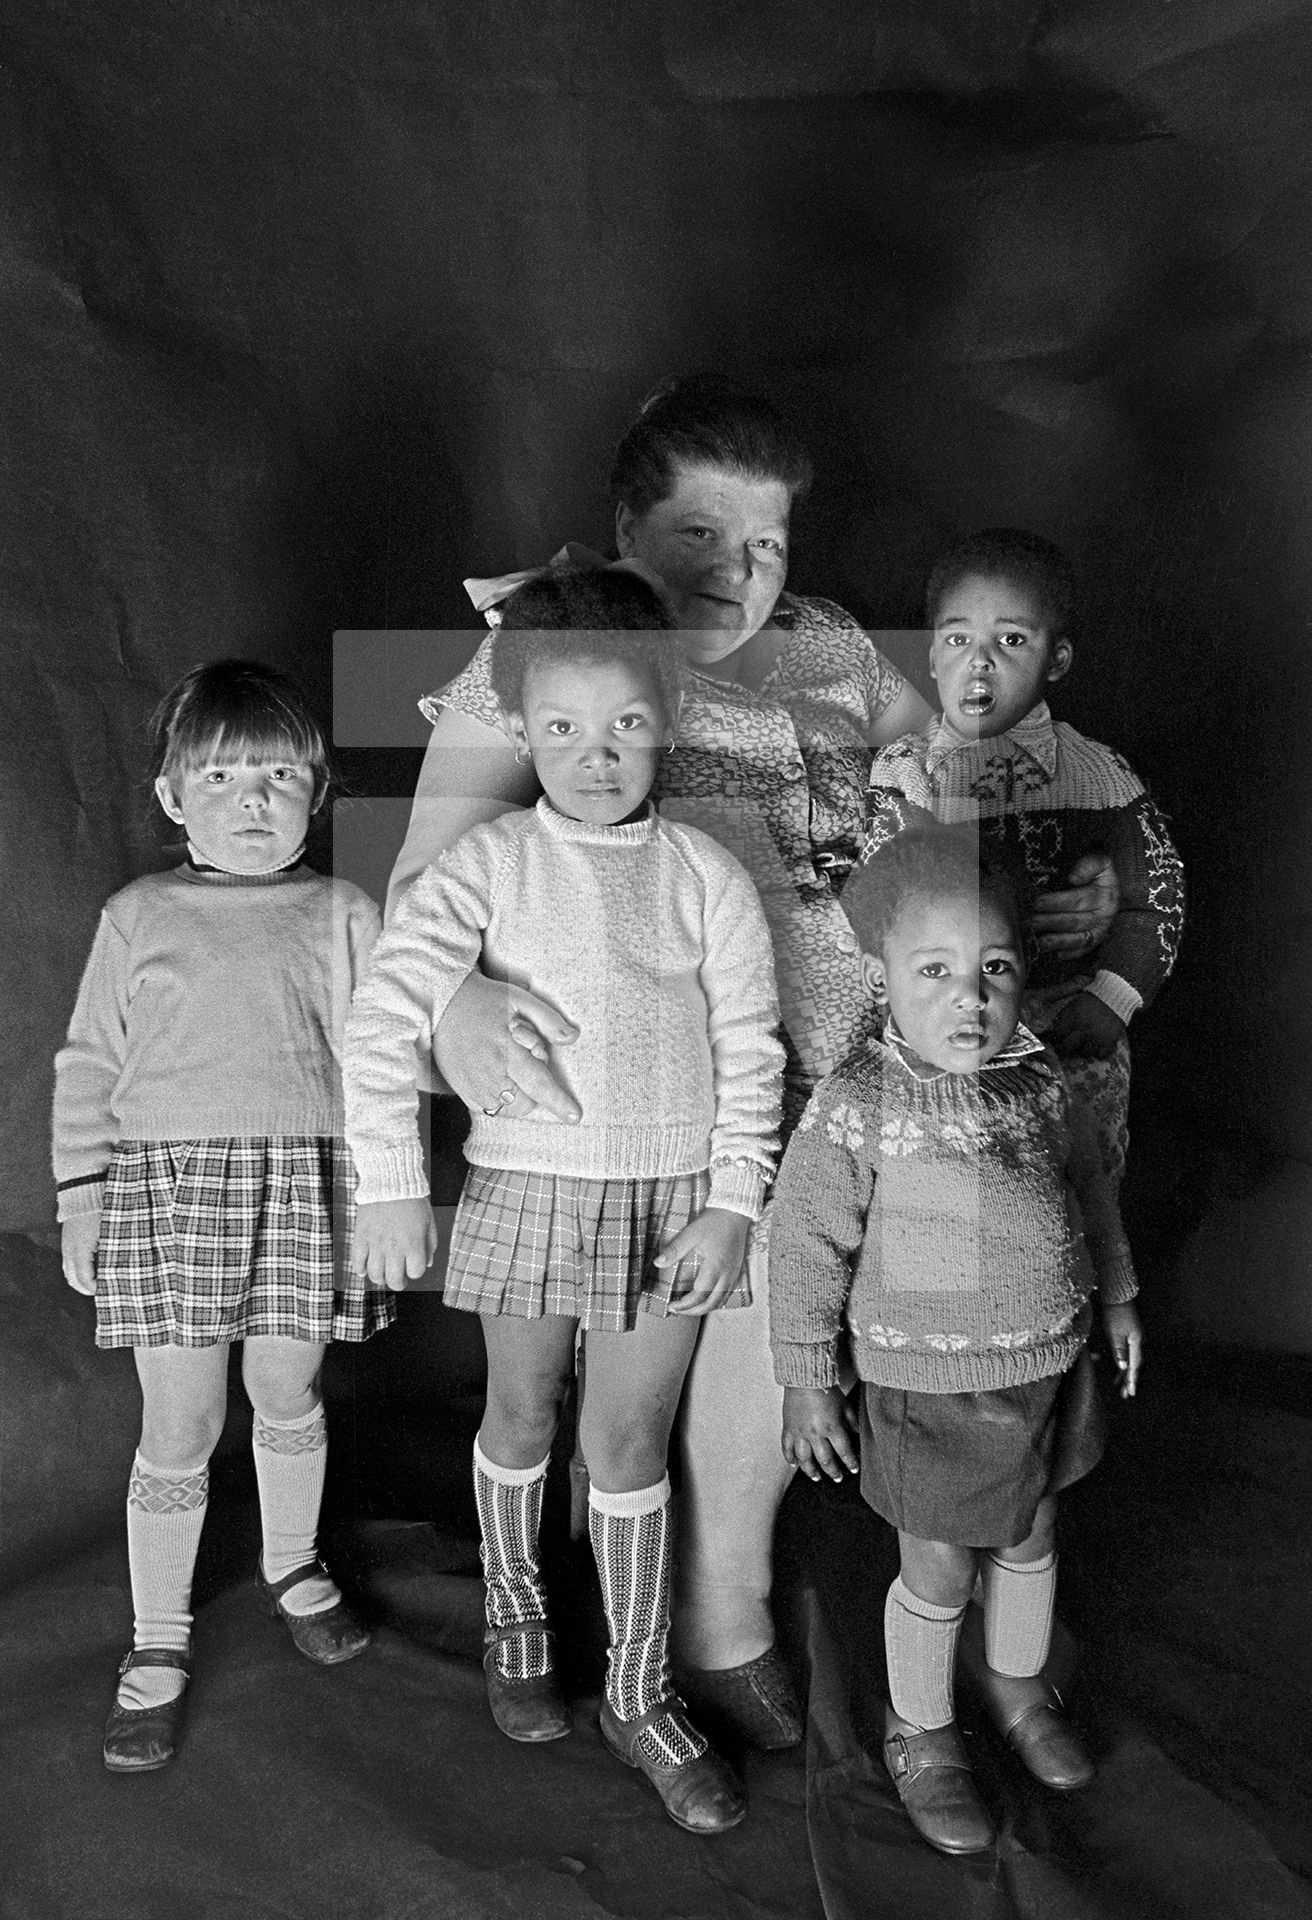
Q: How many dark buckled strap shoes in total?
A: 6